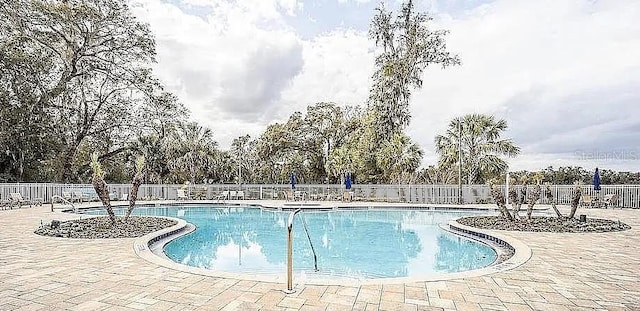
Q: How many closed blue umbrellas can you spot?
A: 3